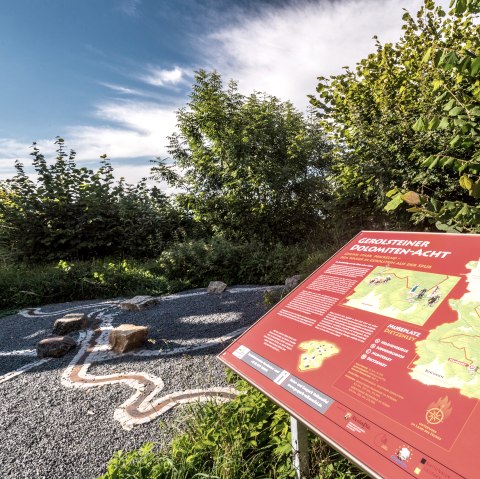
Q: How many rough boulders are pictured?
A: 6